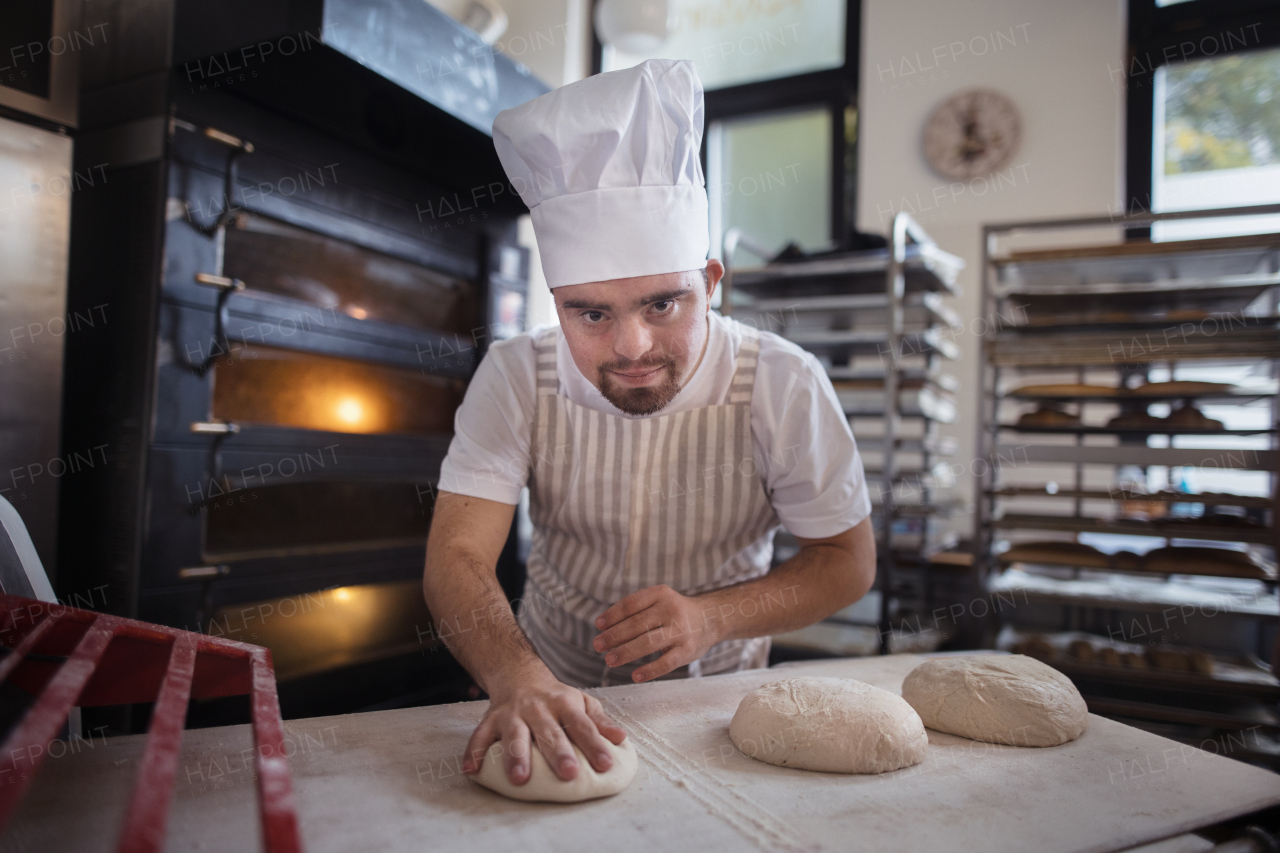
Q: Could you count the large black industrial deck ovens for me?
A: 1